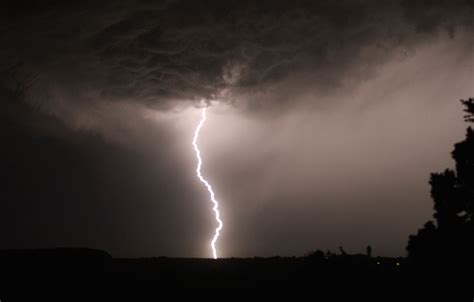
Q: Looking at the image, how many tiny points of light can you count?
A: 2